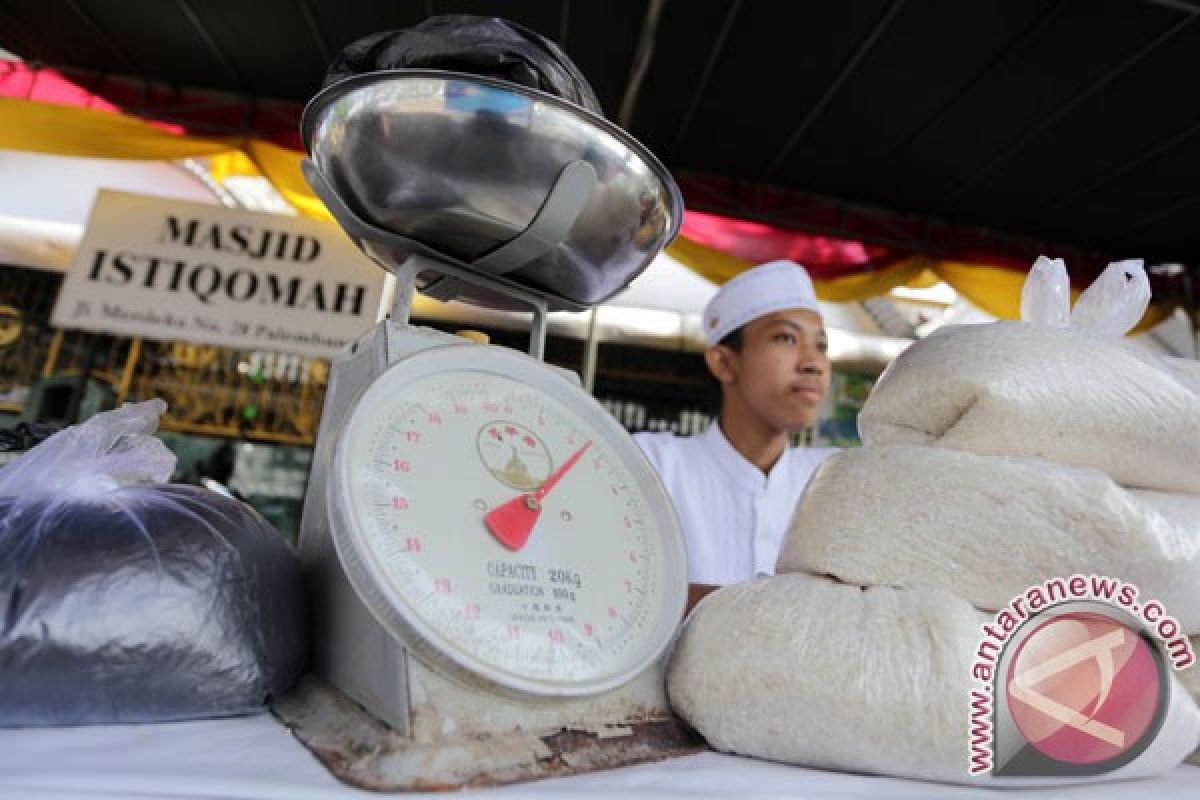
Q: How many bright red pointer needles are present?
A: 1